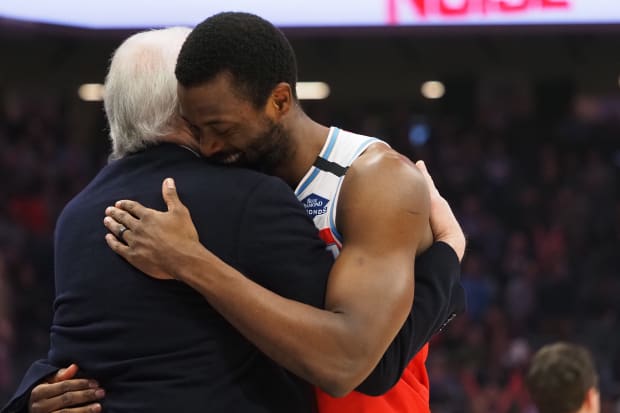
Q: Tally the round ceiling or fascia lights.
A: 3